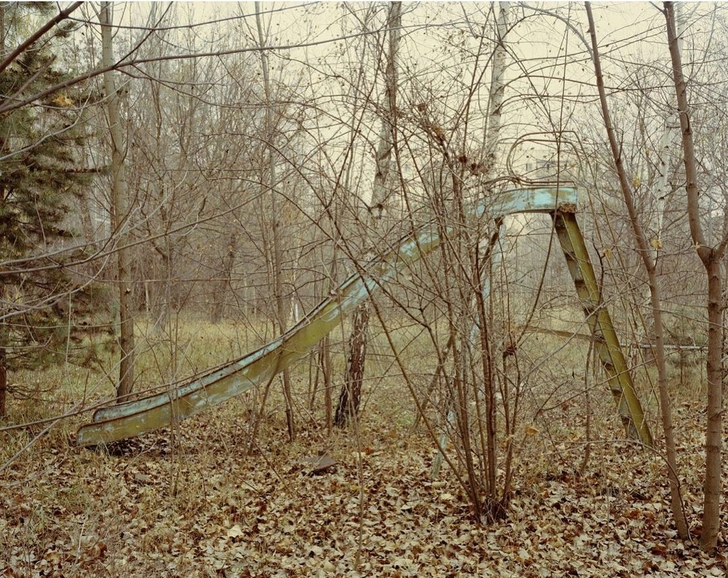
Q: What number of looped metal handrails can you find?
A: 2